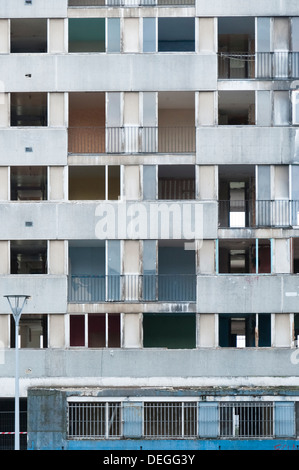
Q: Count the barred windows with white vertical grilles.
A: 3